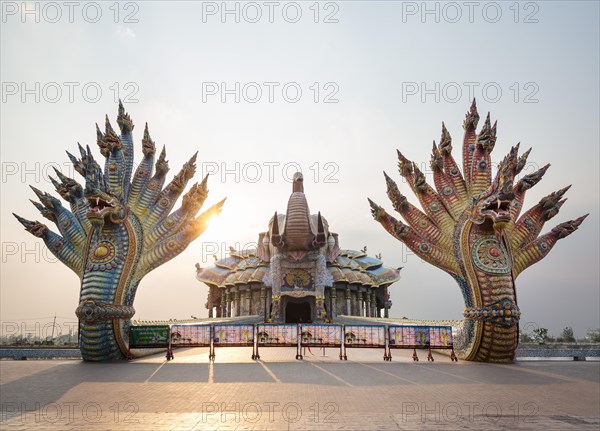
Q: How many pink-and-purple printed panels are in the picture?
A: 7